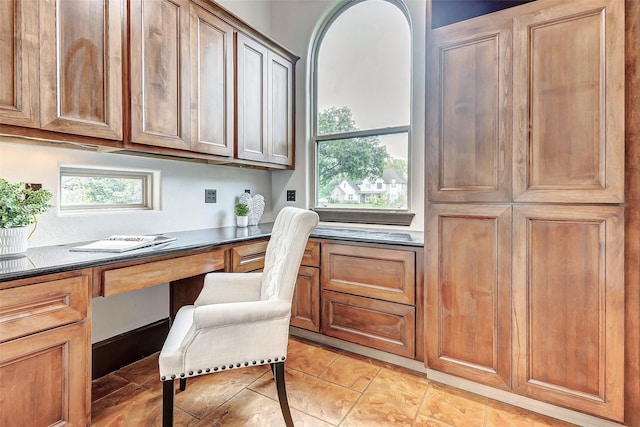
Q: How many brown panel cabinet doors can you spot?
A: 12